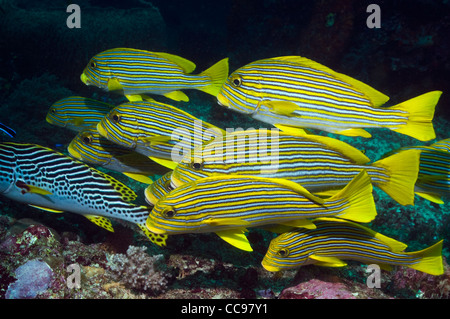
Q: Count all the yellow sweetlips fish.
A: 10